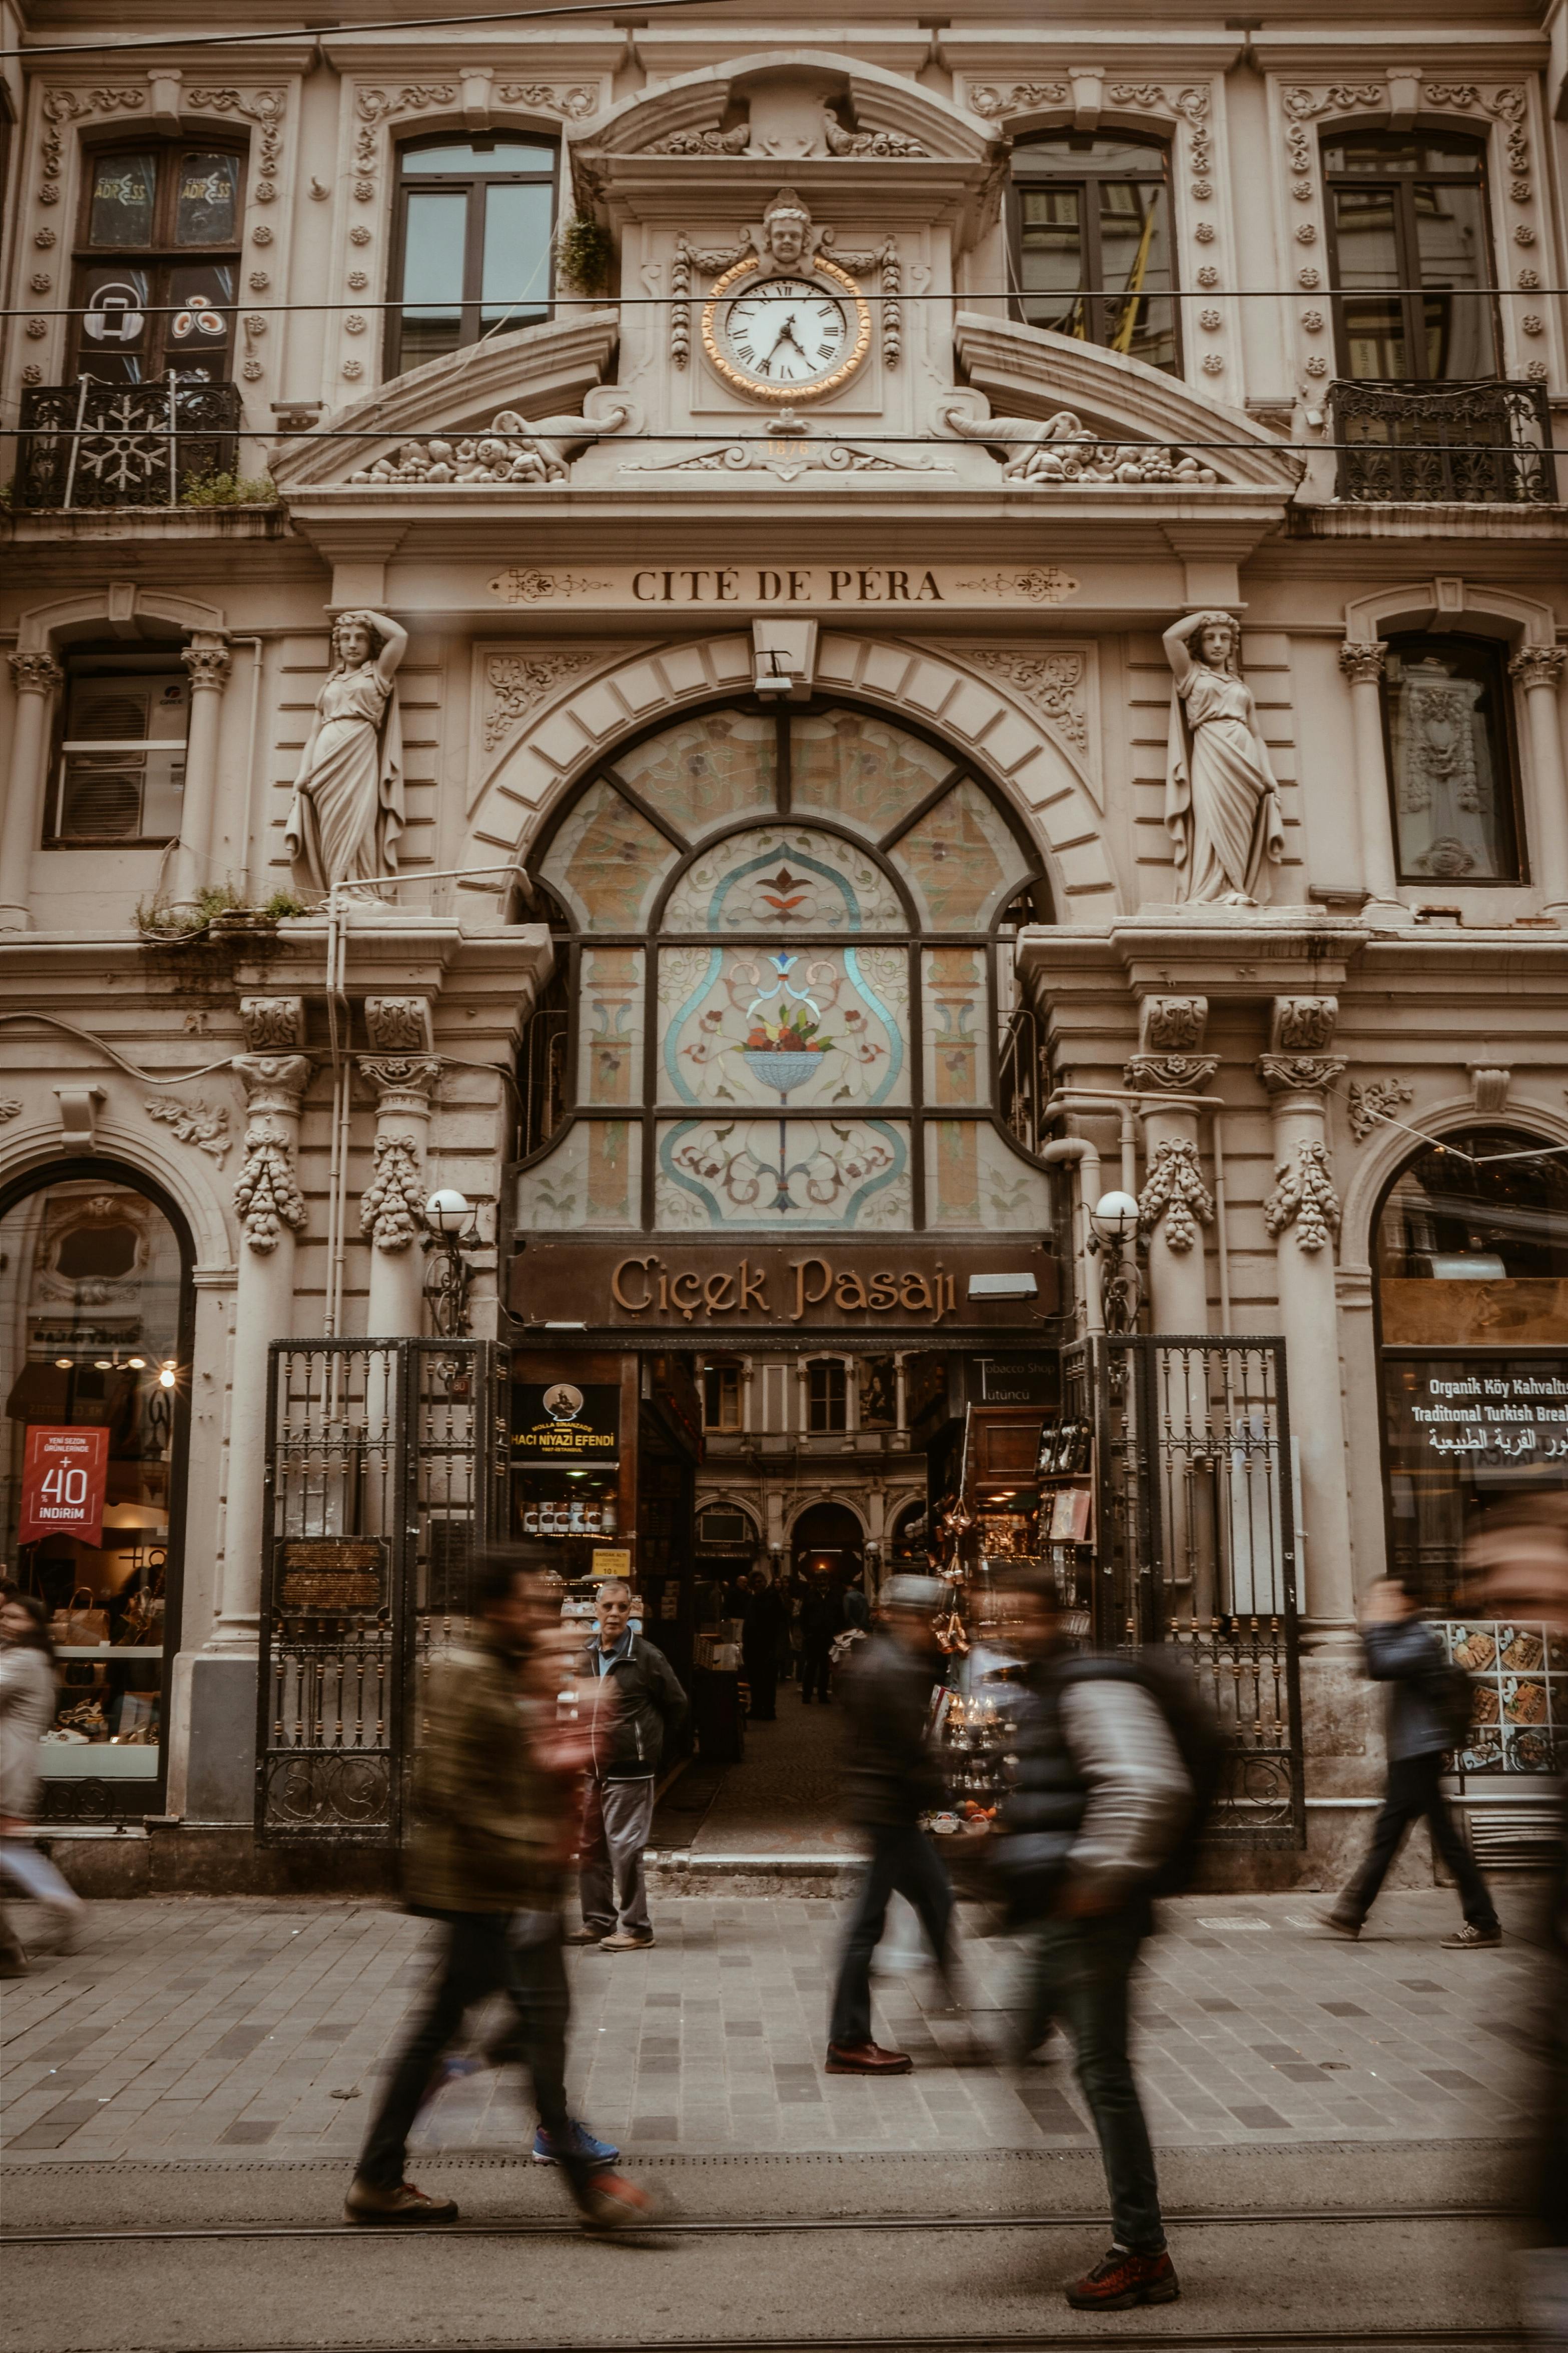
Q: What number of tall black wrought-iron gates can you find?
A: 2